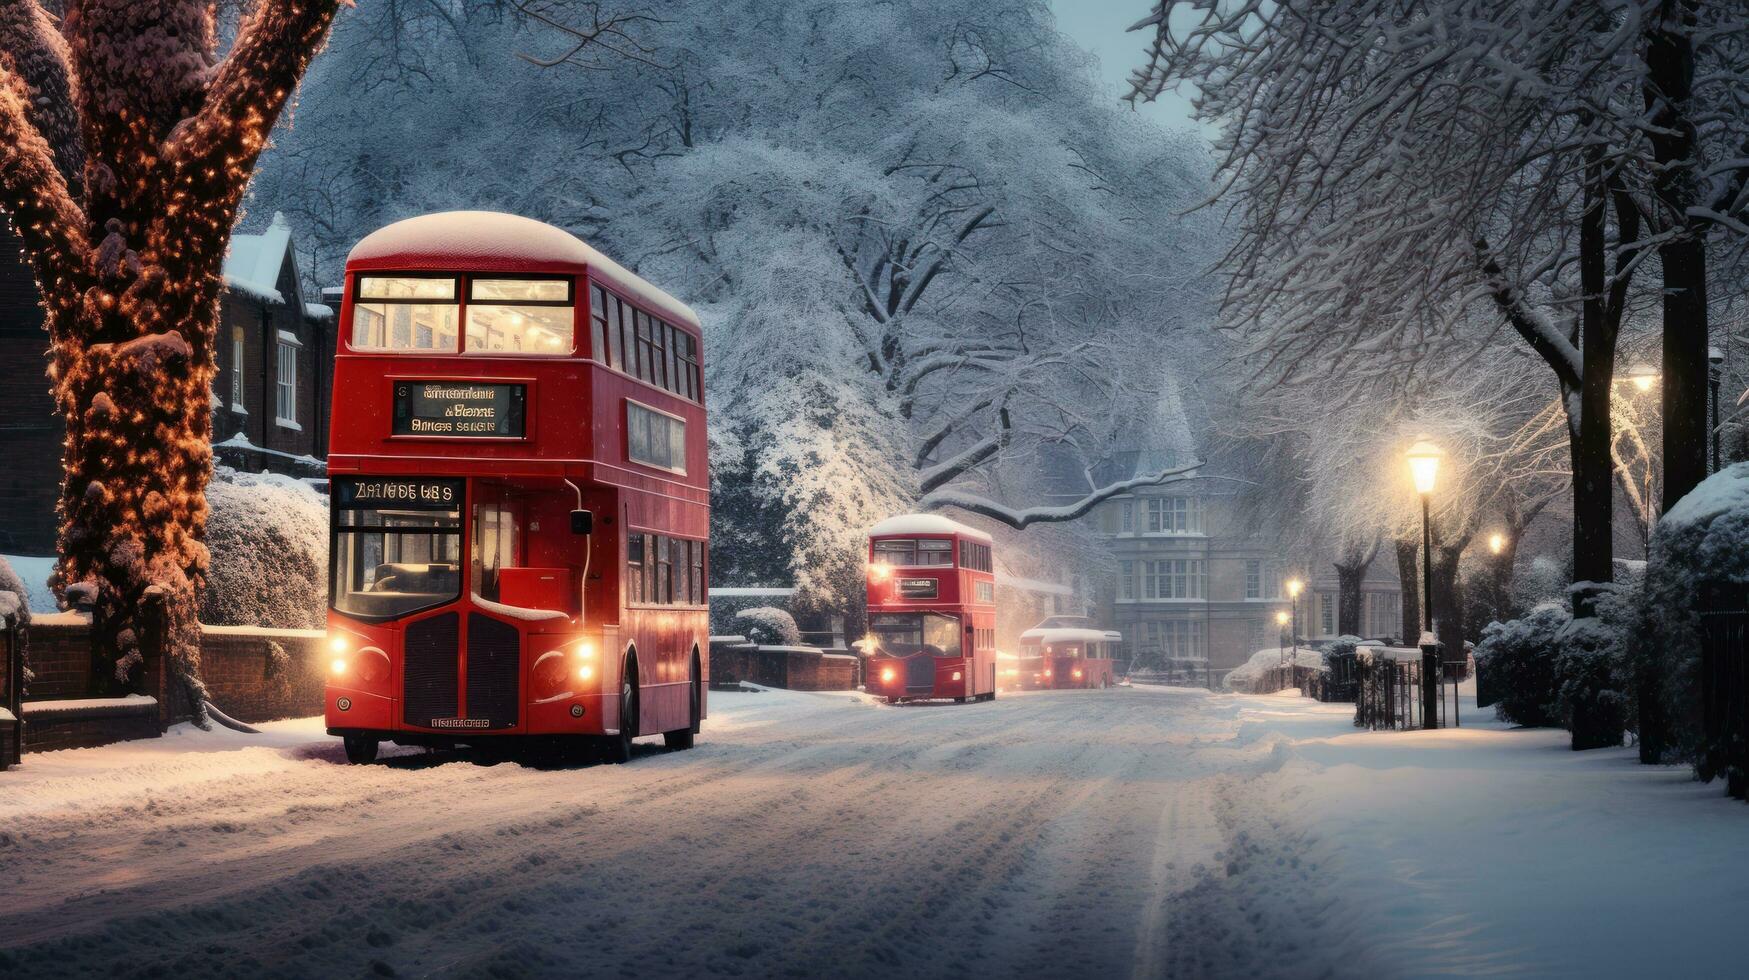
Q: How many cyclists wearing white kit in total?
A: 0